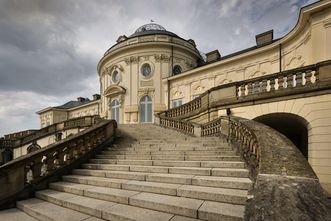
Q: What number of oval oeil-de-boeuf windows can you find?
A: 3